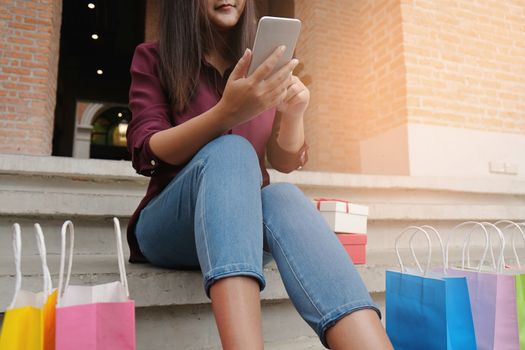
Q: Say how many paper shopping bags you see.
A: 5